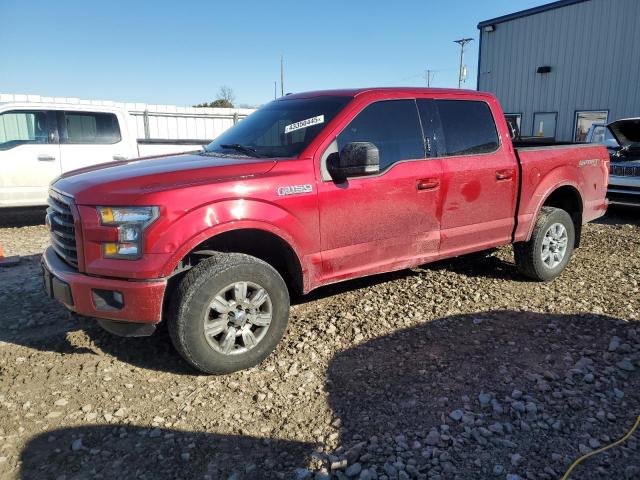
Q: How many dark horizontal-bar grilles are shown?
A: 1